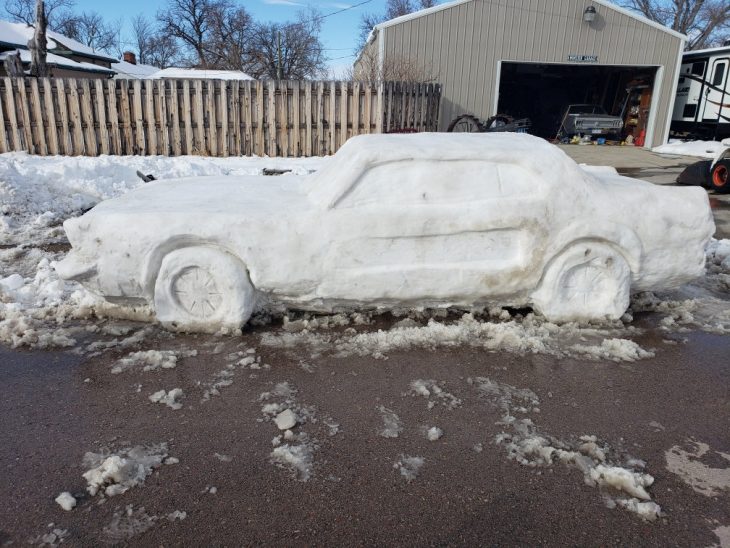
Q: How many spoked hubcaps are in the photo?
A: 2